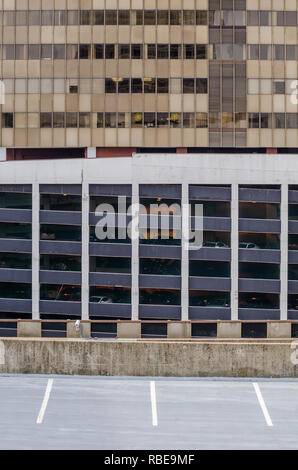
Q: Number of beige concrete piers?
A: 6